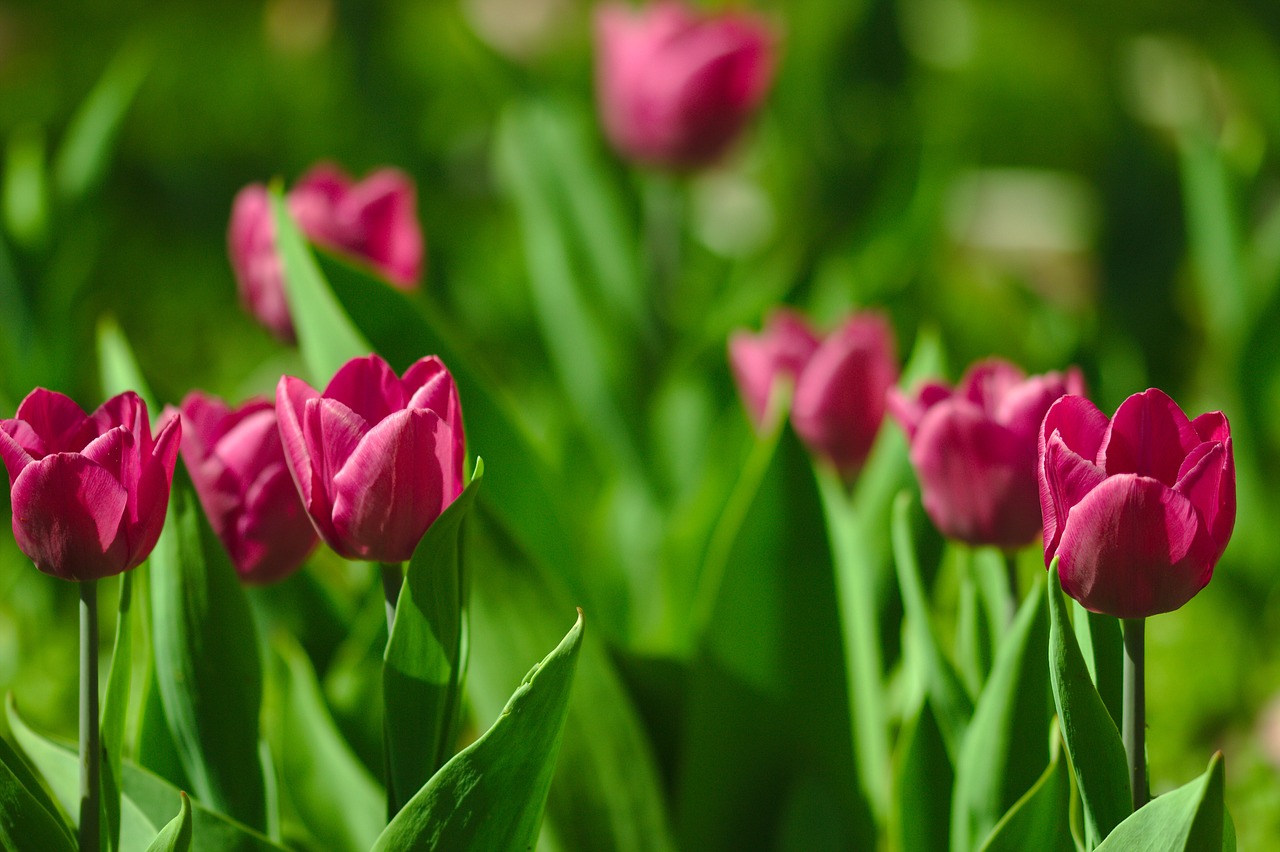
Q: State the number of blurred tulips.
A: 5